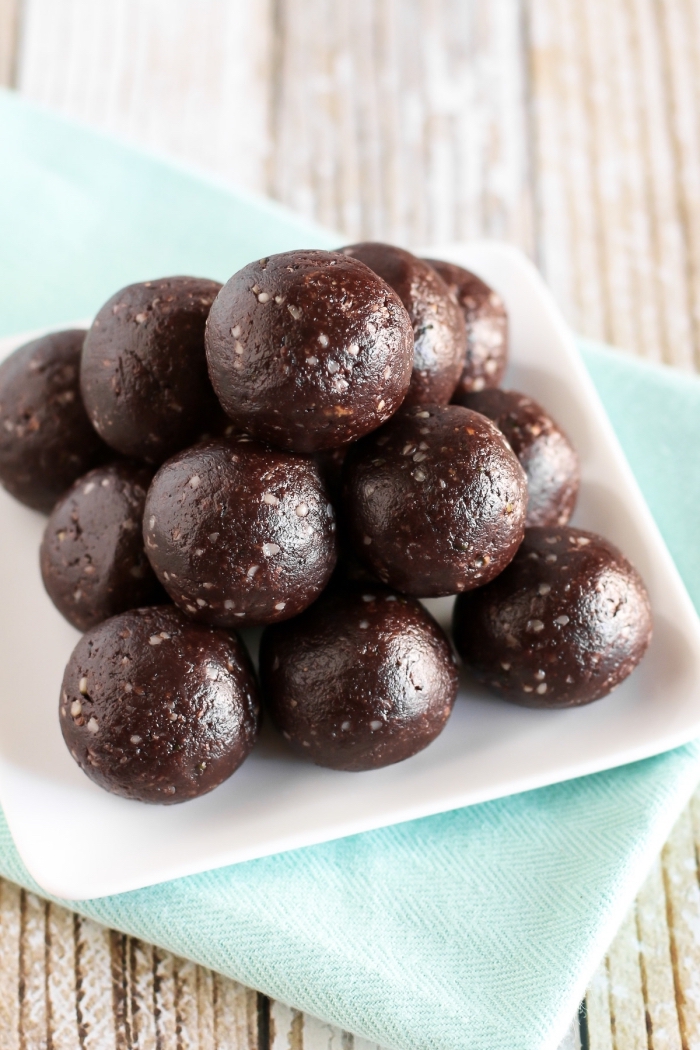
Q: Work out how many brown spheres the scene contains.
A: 12